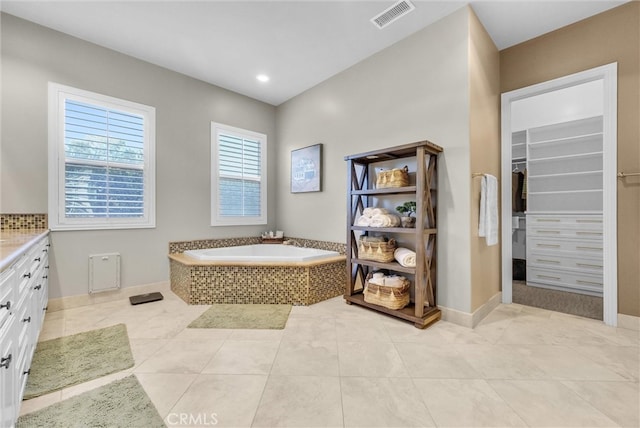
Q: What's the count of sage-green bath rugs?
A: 3